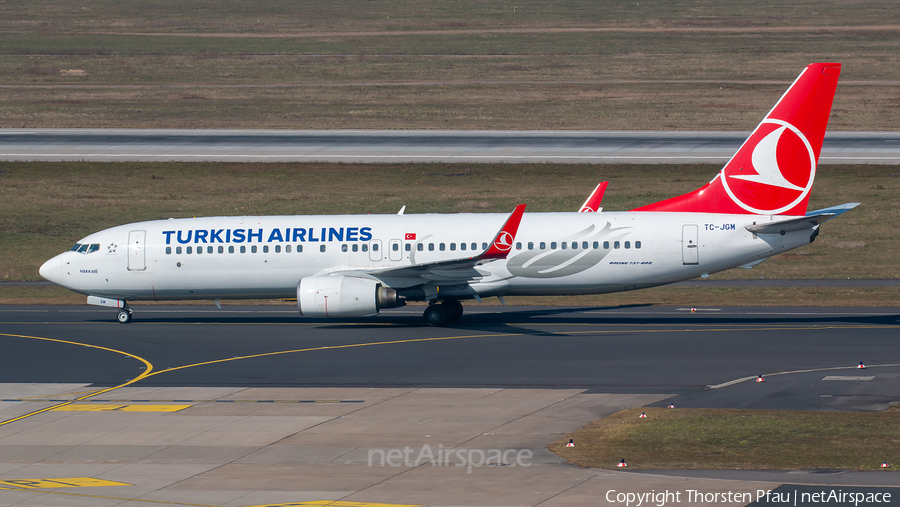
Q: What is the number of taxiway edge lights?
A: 8